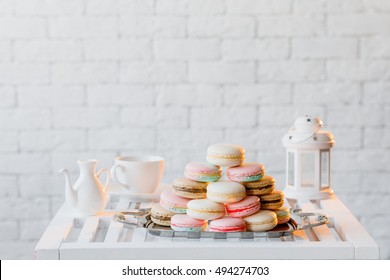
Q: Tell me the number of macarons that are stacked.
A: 15